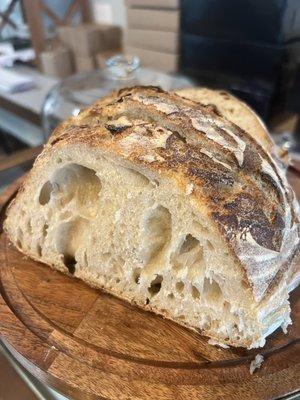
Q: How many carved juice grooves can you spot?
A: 1